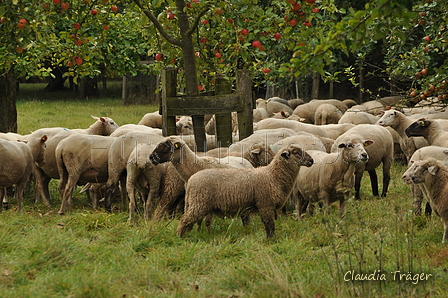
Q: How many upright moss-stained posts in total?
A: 3